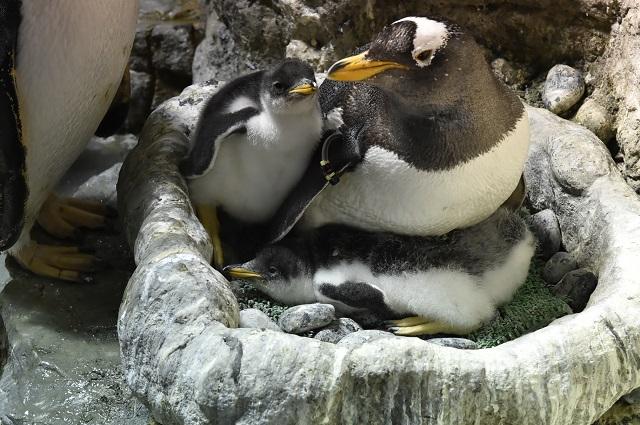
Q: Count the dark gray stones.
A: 3